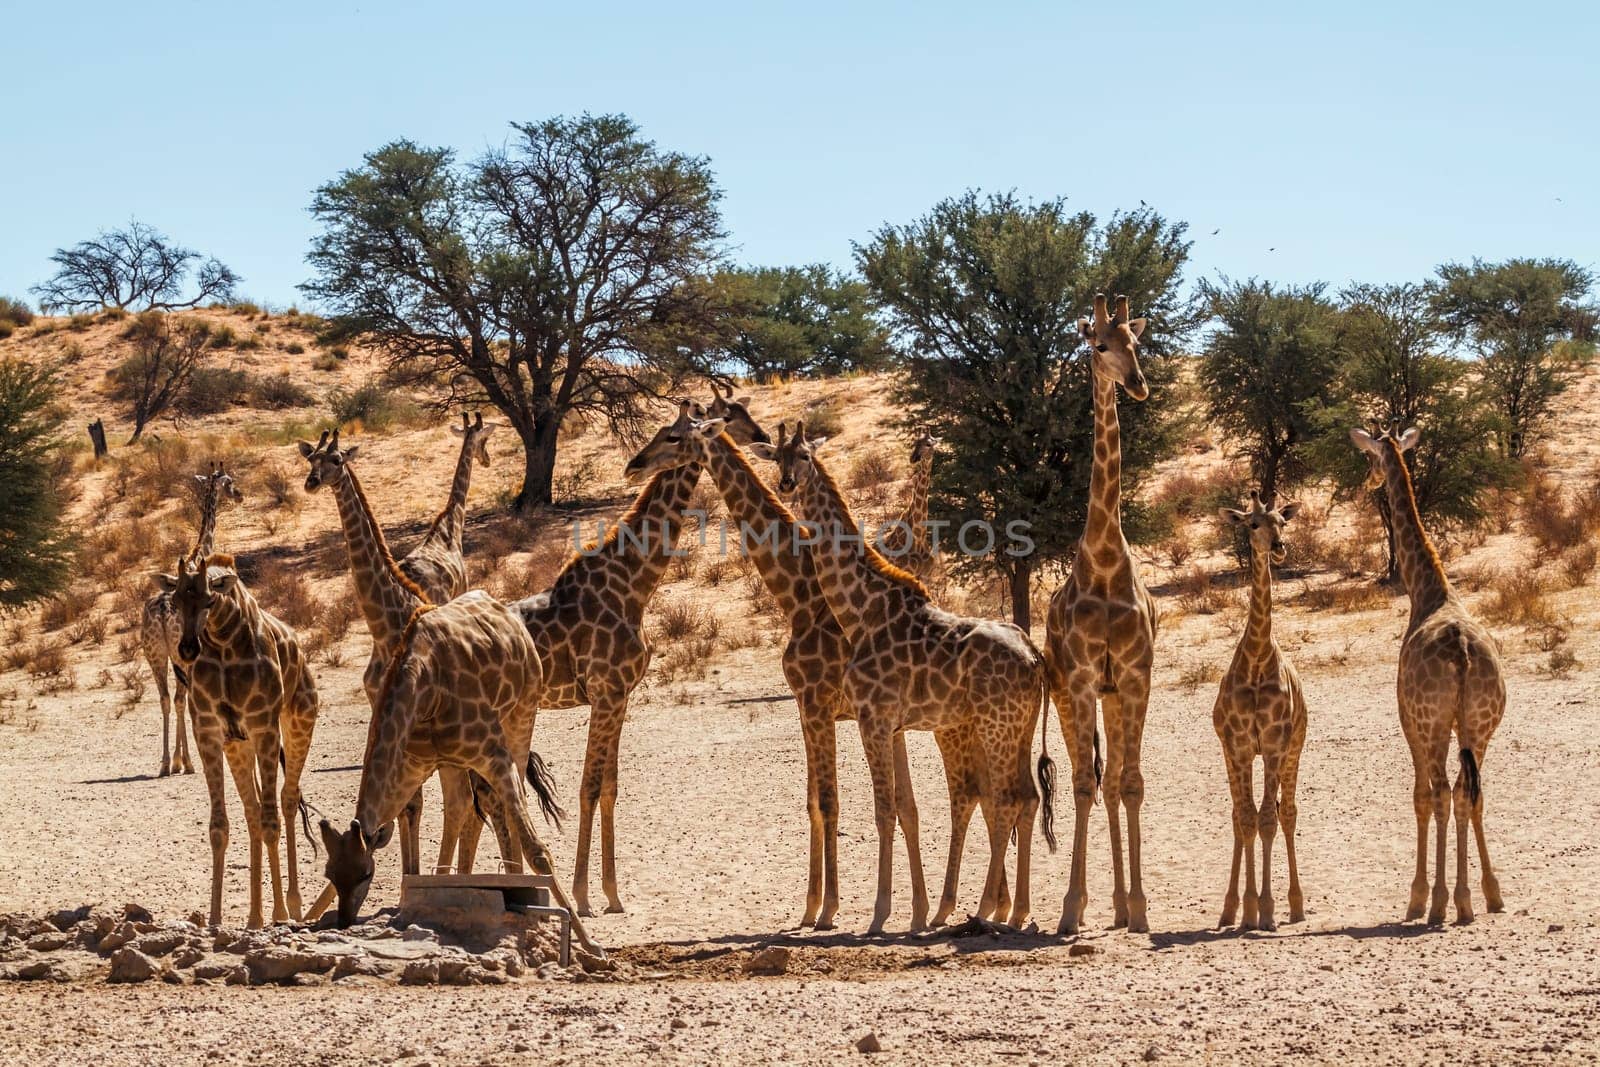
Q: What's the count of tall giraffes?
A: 11